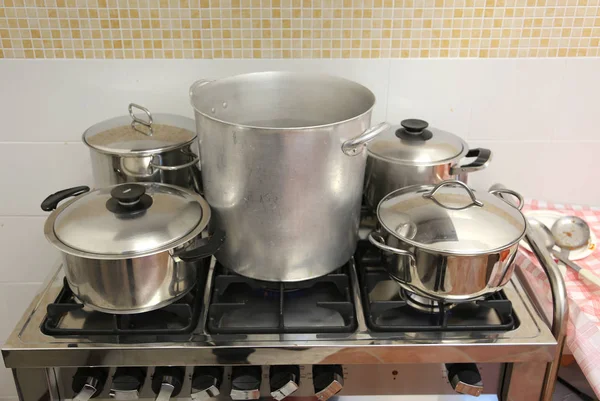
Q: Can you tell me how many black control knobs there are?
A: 8